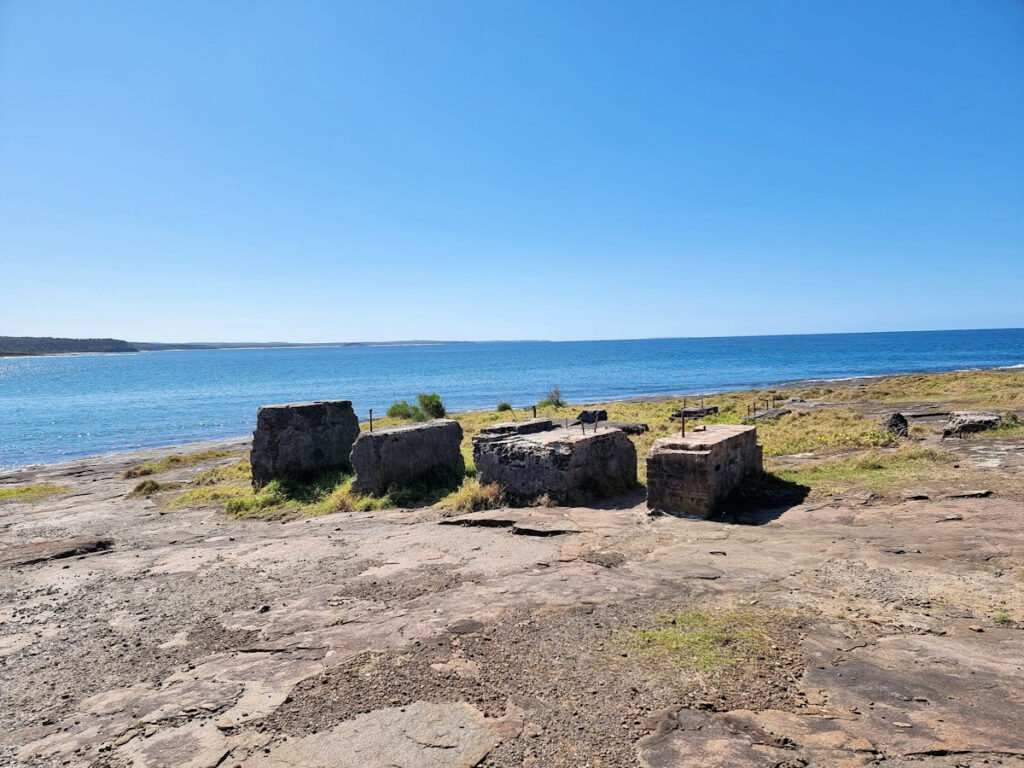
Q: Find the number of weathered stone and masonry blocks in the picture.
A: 4